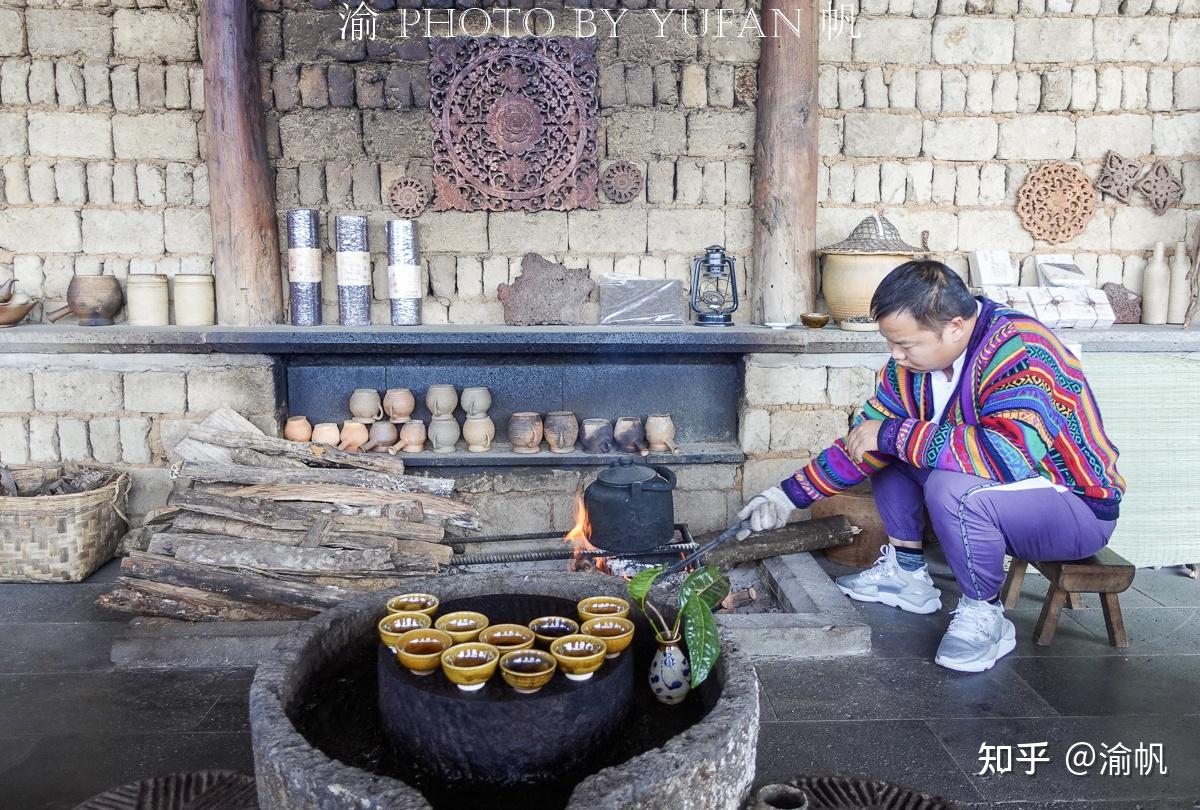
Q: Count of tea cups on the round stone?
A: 11